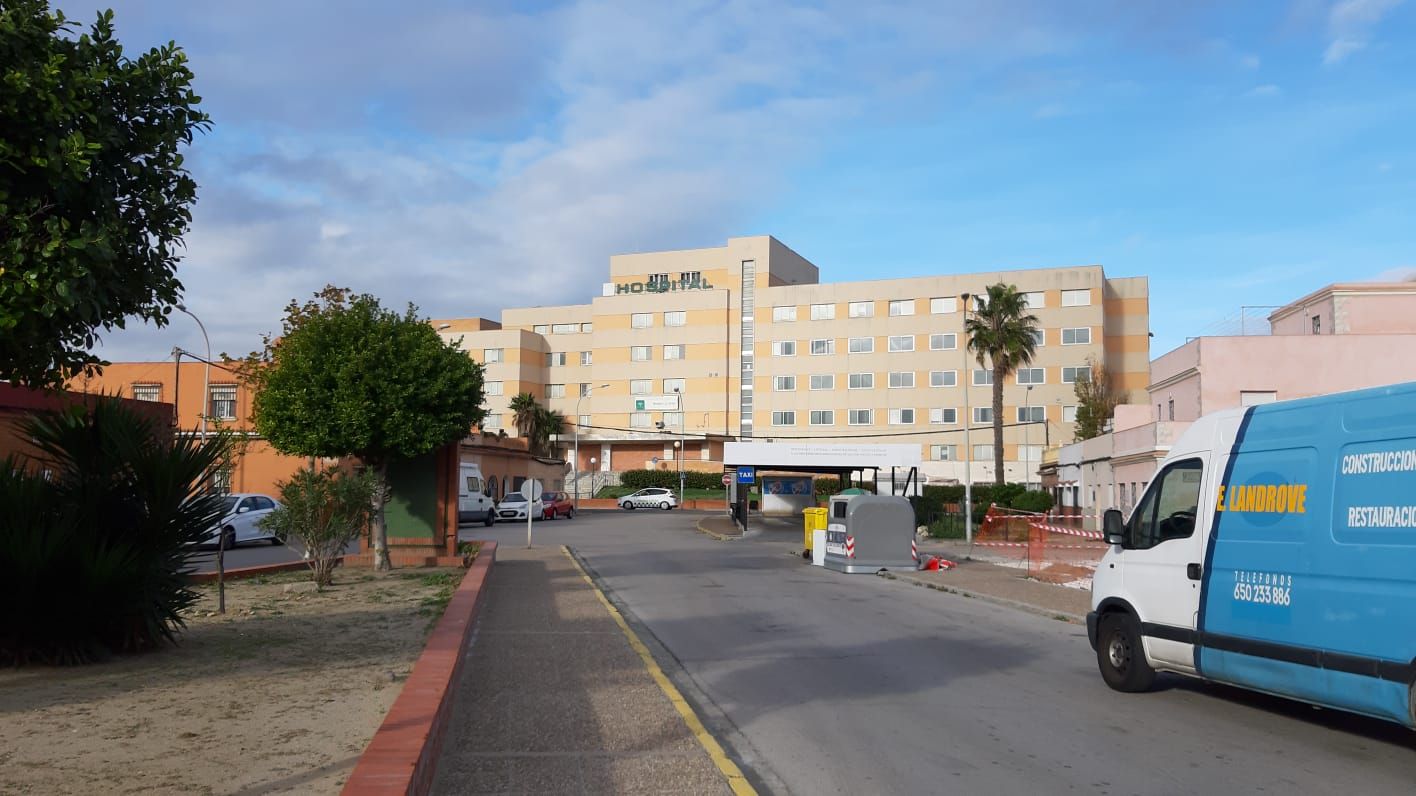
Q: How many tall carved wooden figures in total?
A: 0